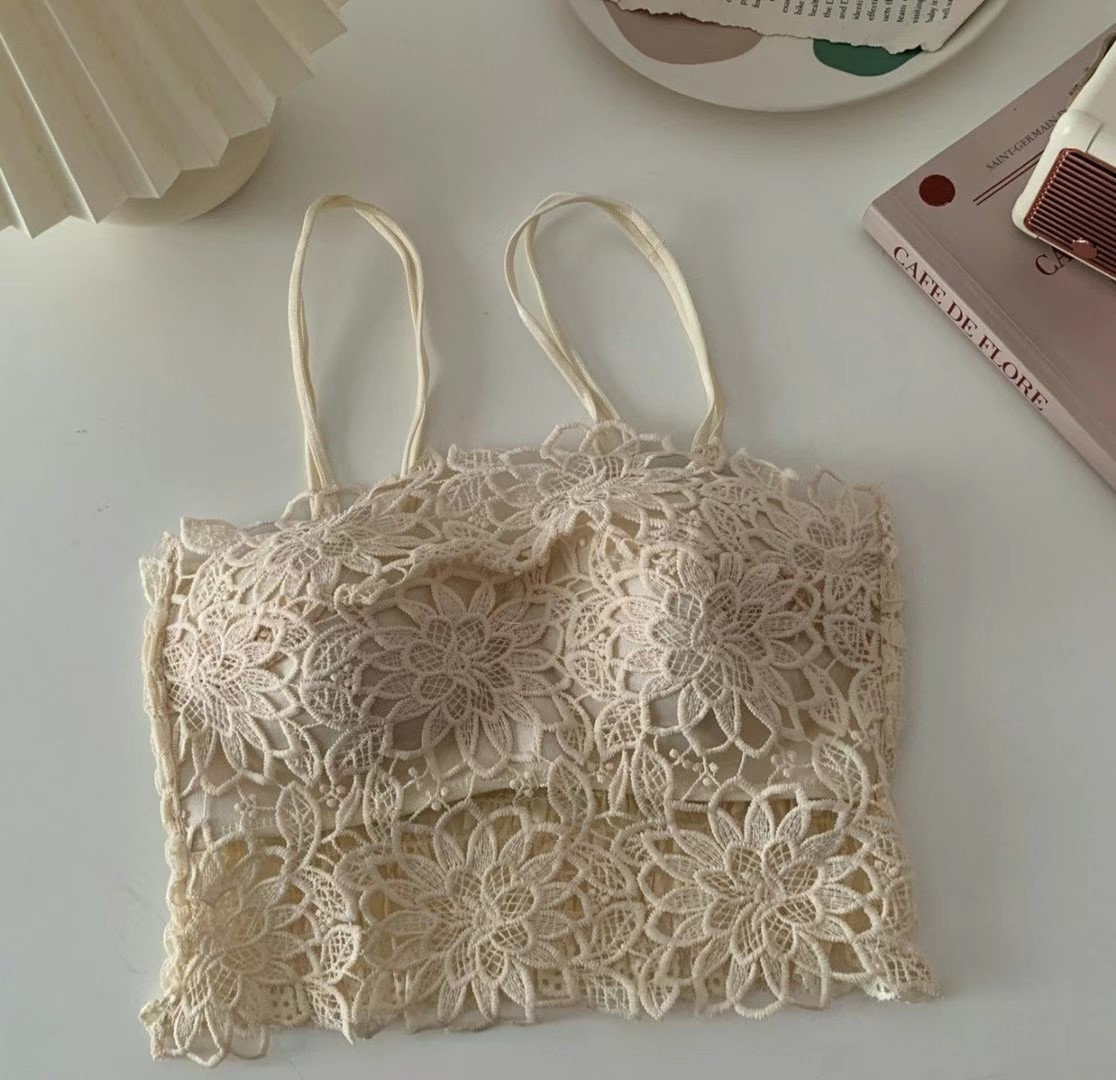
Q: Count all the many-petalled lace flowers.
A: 9